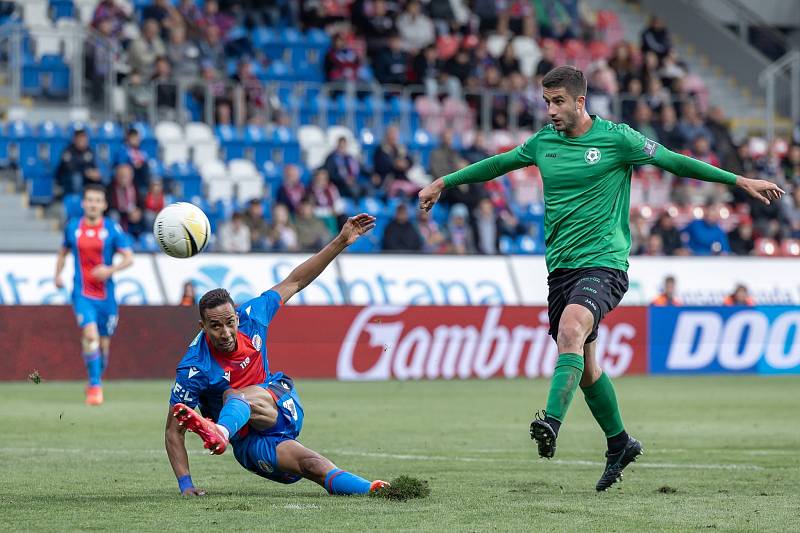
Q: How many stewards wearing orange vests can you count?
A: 3